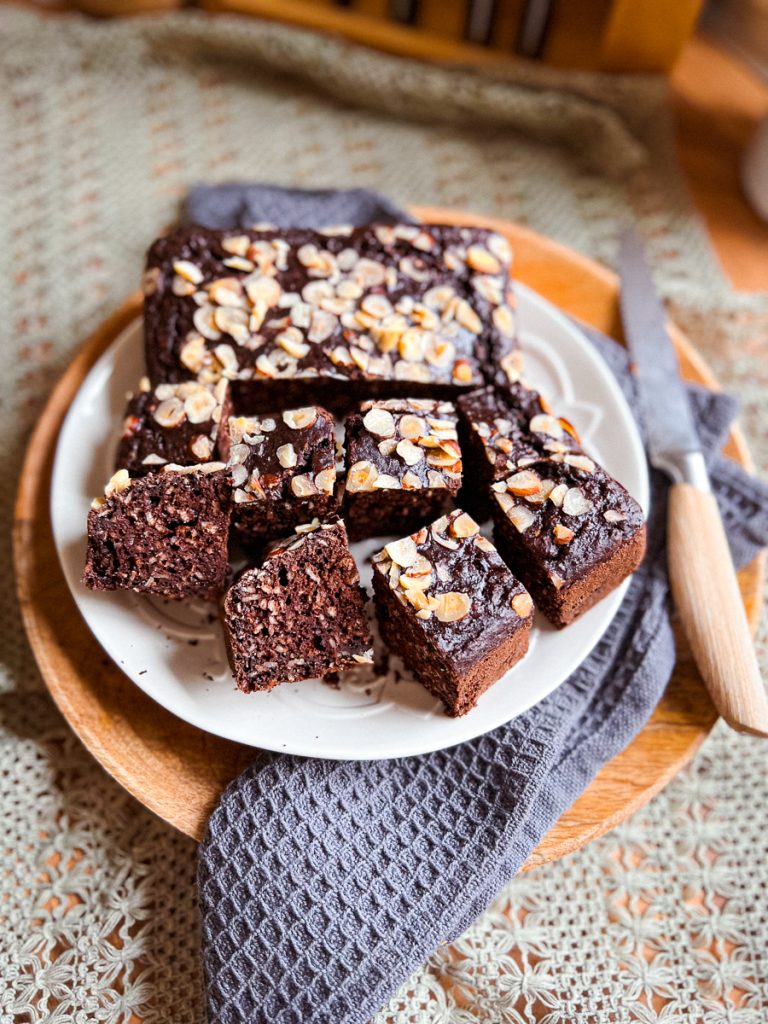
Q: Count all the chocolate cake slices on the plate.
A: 8